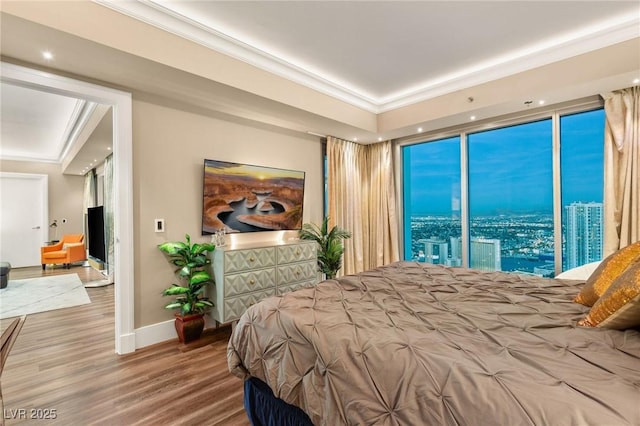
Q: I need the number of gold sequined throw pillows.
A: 2